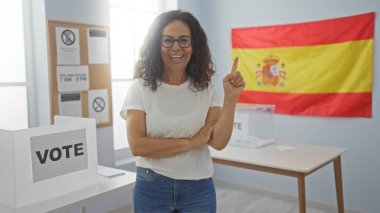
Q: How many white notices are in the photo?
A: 5